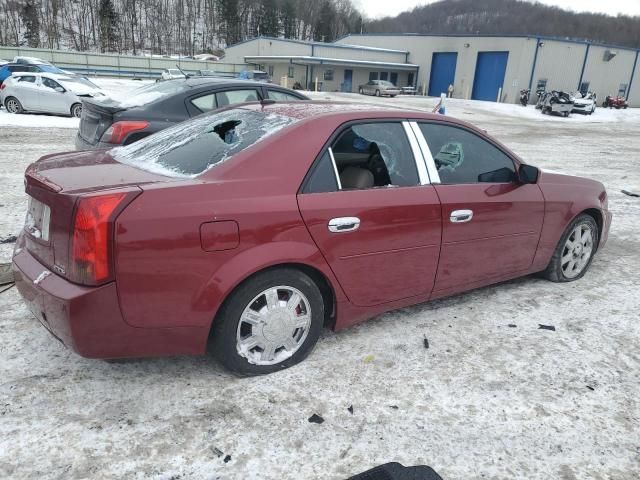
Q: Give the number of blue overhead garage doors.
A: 2